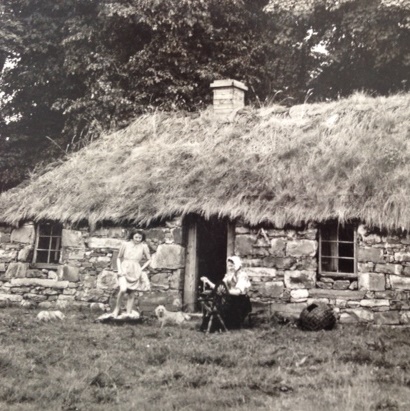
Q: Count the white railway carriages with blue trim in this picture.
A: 0